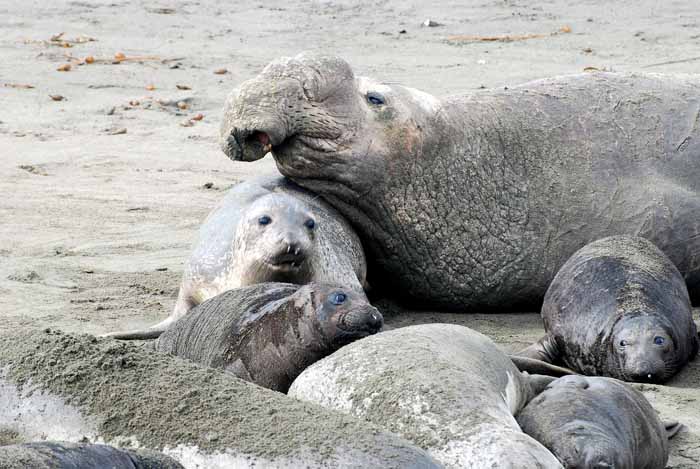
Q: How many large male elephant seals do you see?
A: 1